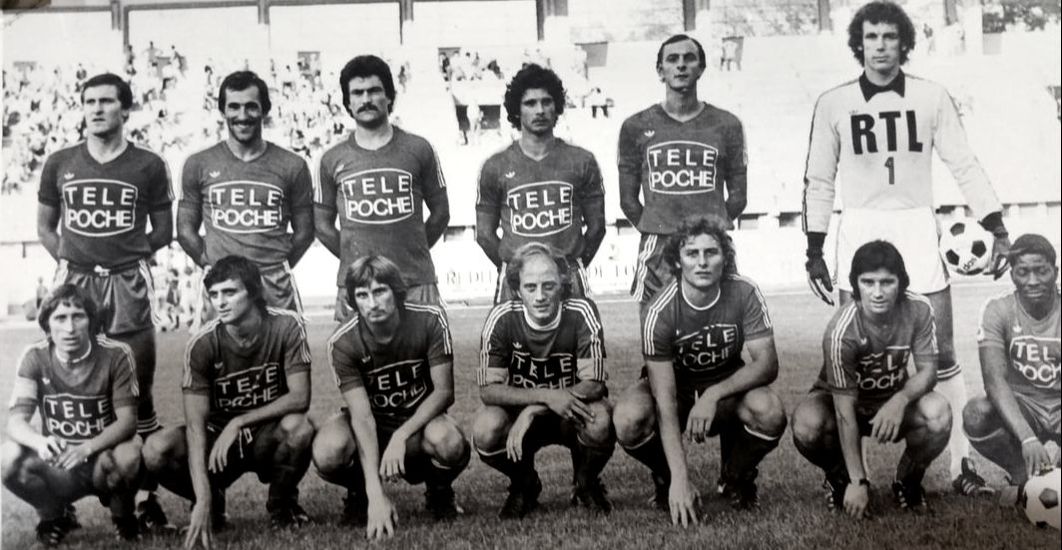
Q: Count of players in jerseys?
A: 13